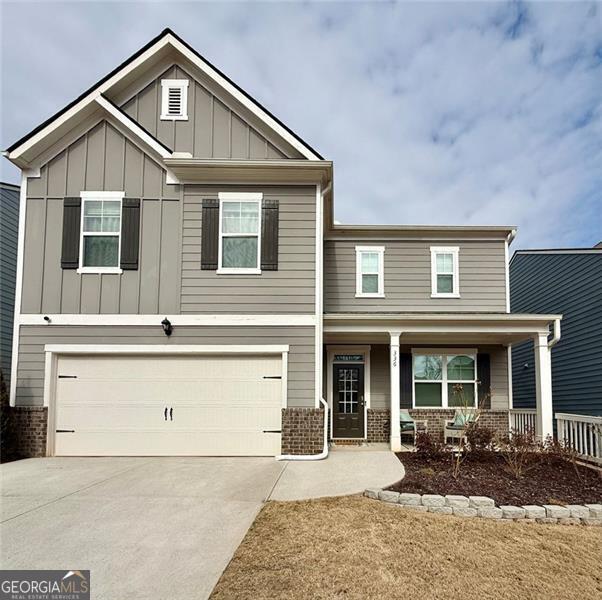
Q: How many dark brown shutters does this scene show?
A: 6